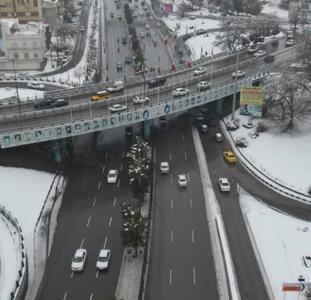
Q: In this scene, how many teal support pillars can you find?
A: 3